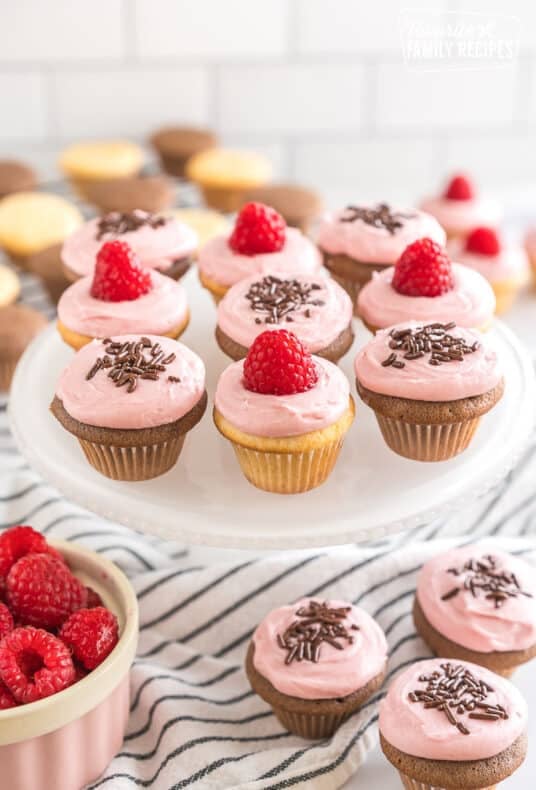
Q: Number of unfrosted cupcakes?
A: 11